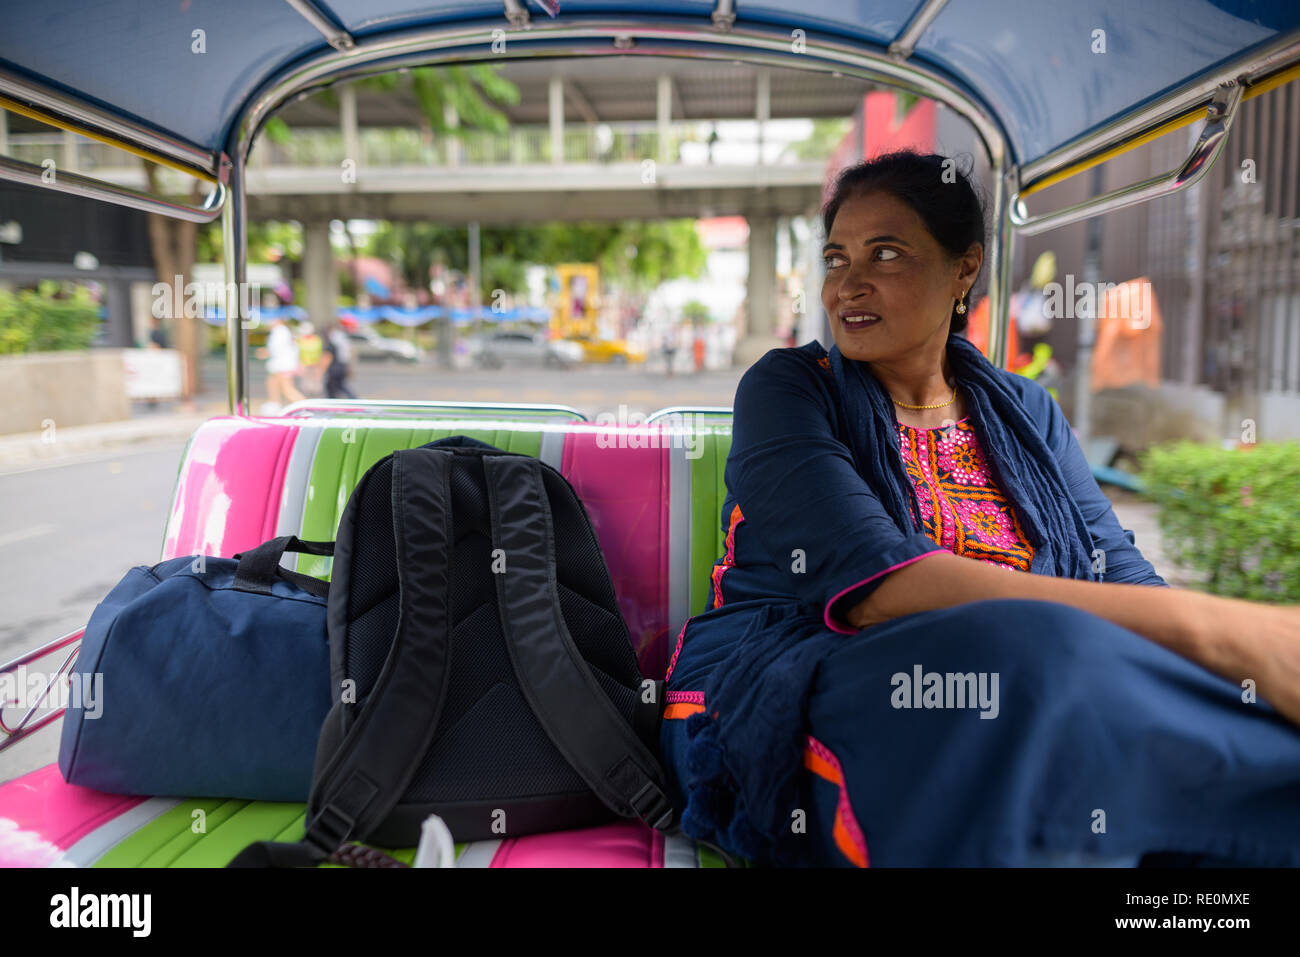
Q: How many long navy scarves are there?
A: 1